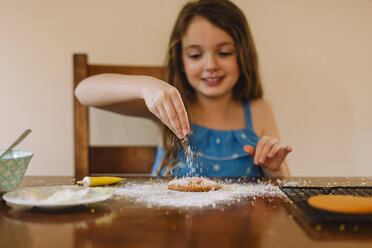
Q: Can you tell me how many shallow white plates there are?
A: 1